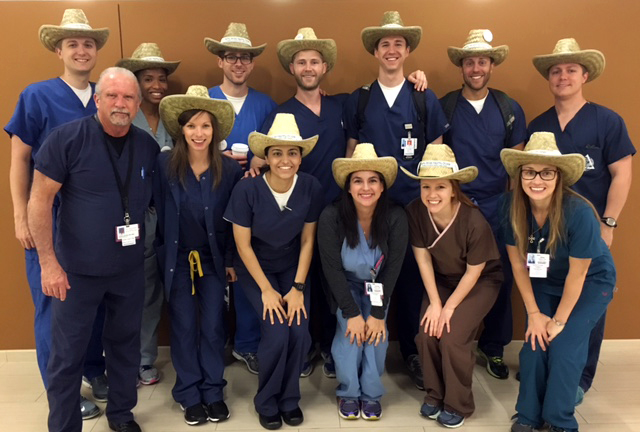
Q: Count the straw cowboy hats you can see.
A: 12